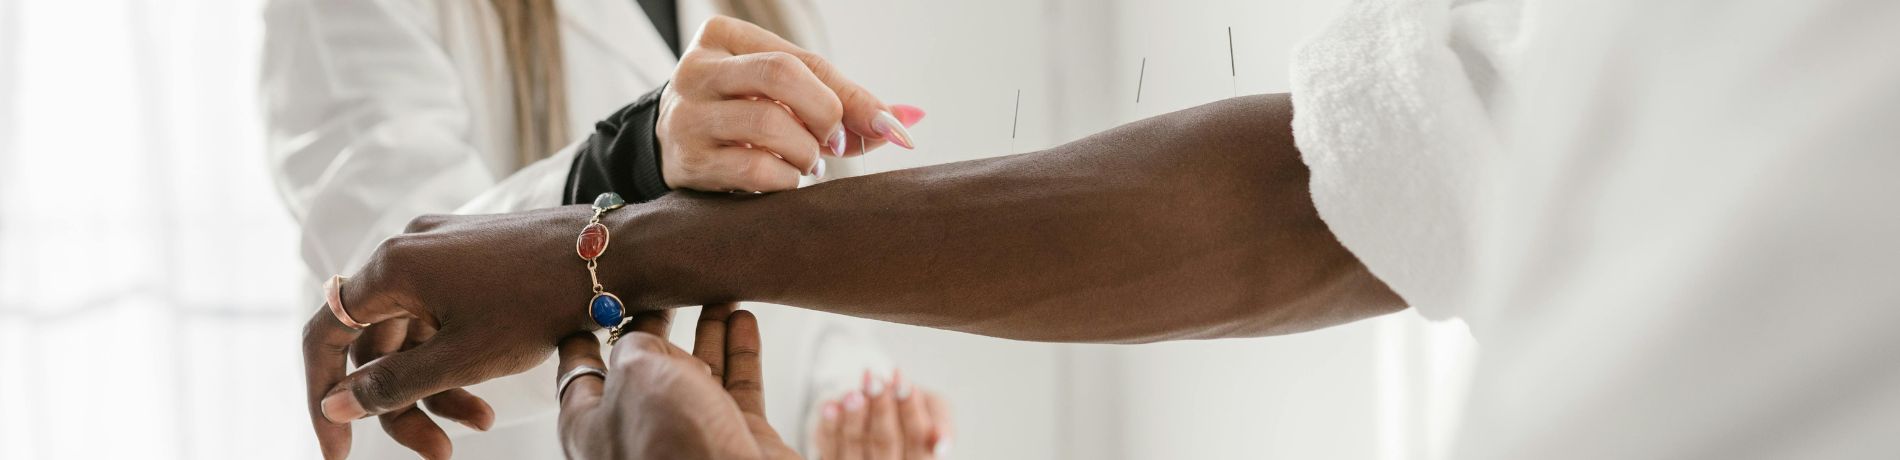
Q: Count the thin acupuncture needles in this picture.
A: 4